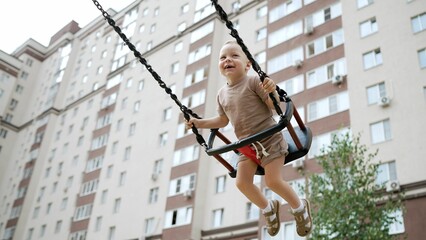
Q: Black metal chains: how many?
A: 2